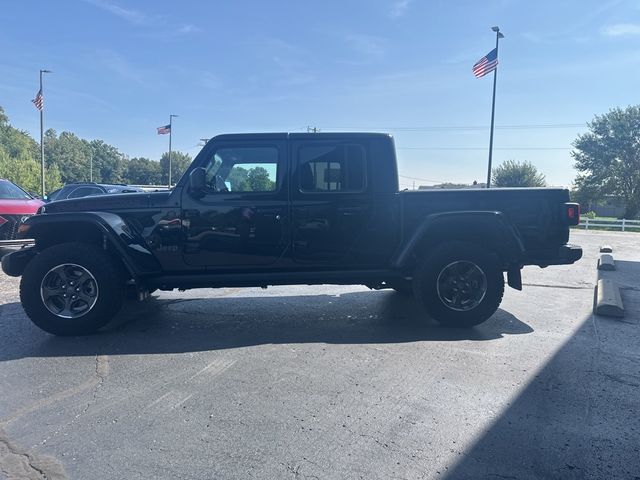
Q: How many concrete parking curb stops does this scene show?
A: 3